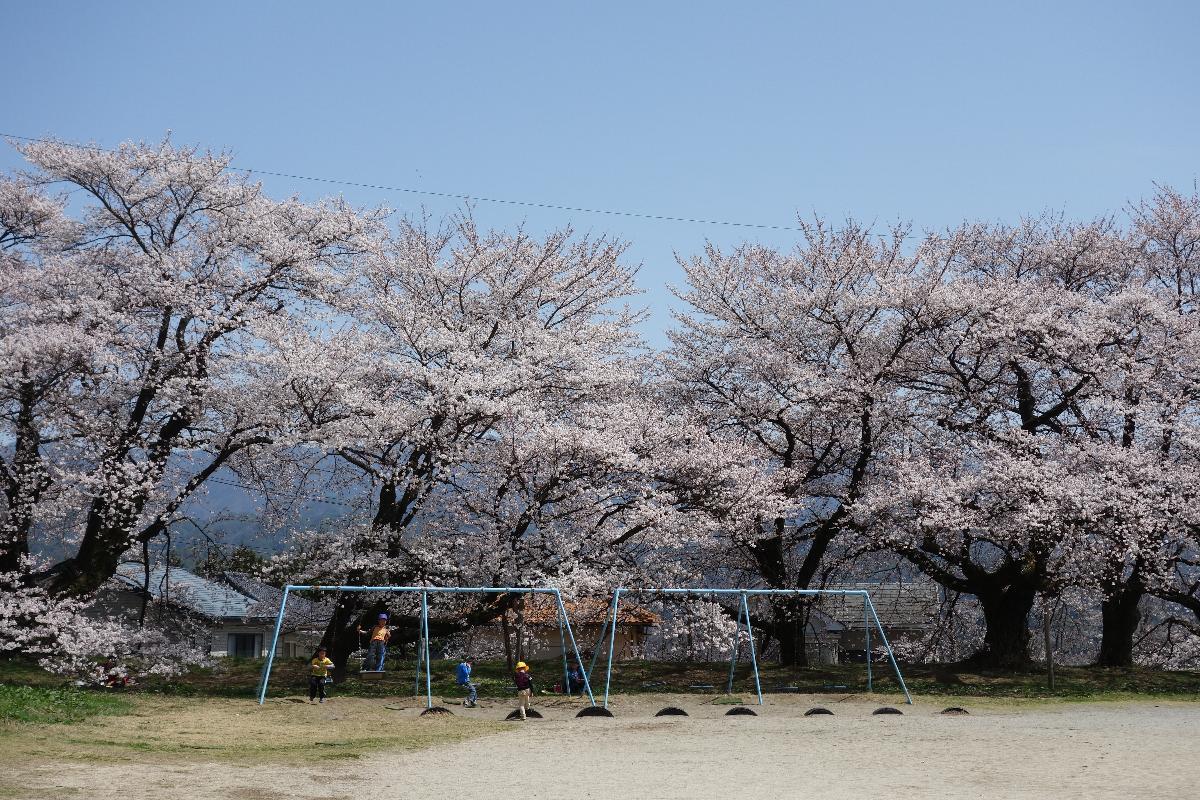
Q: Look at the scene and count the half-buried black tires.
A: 8